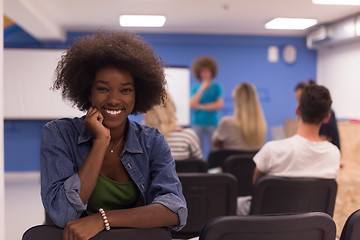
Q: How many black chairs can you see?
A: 8